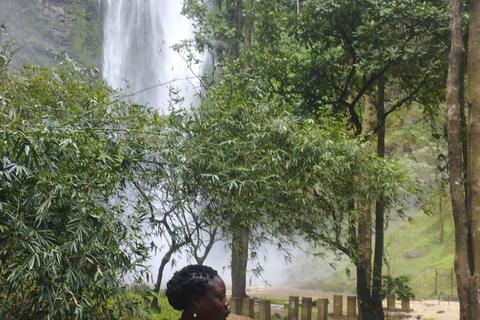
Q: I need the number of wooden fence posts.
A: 10